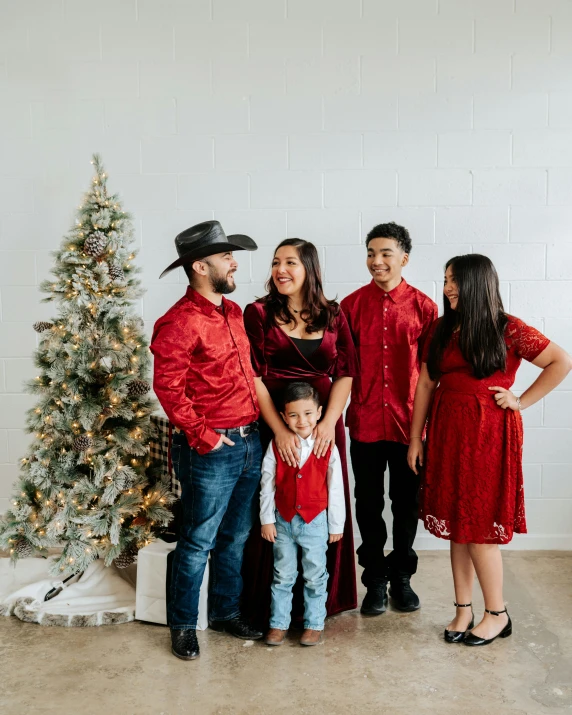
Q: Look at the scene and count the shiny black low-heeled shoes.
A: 2